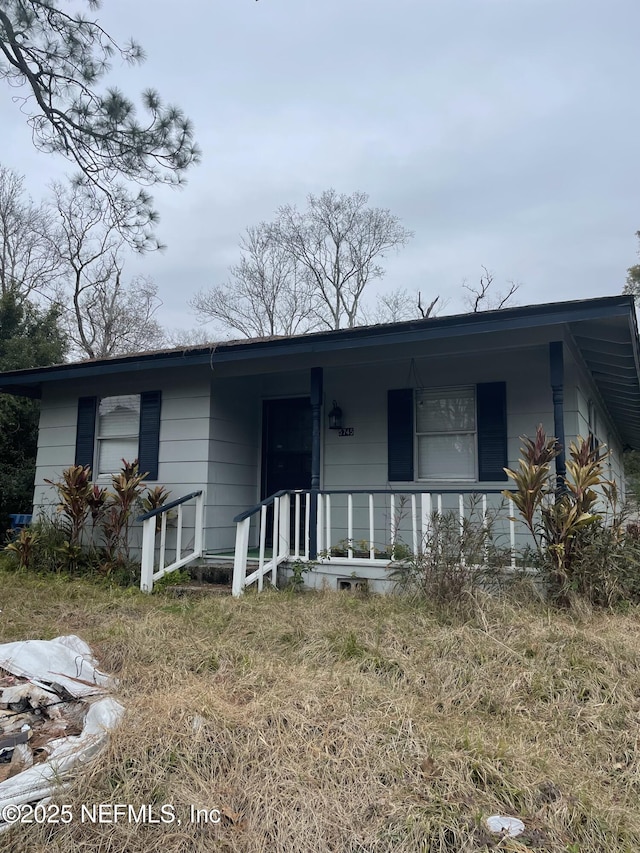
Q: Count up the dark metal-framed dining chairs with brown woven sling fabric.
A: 0